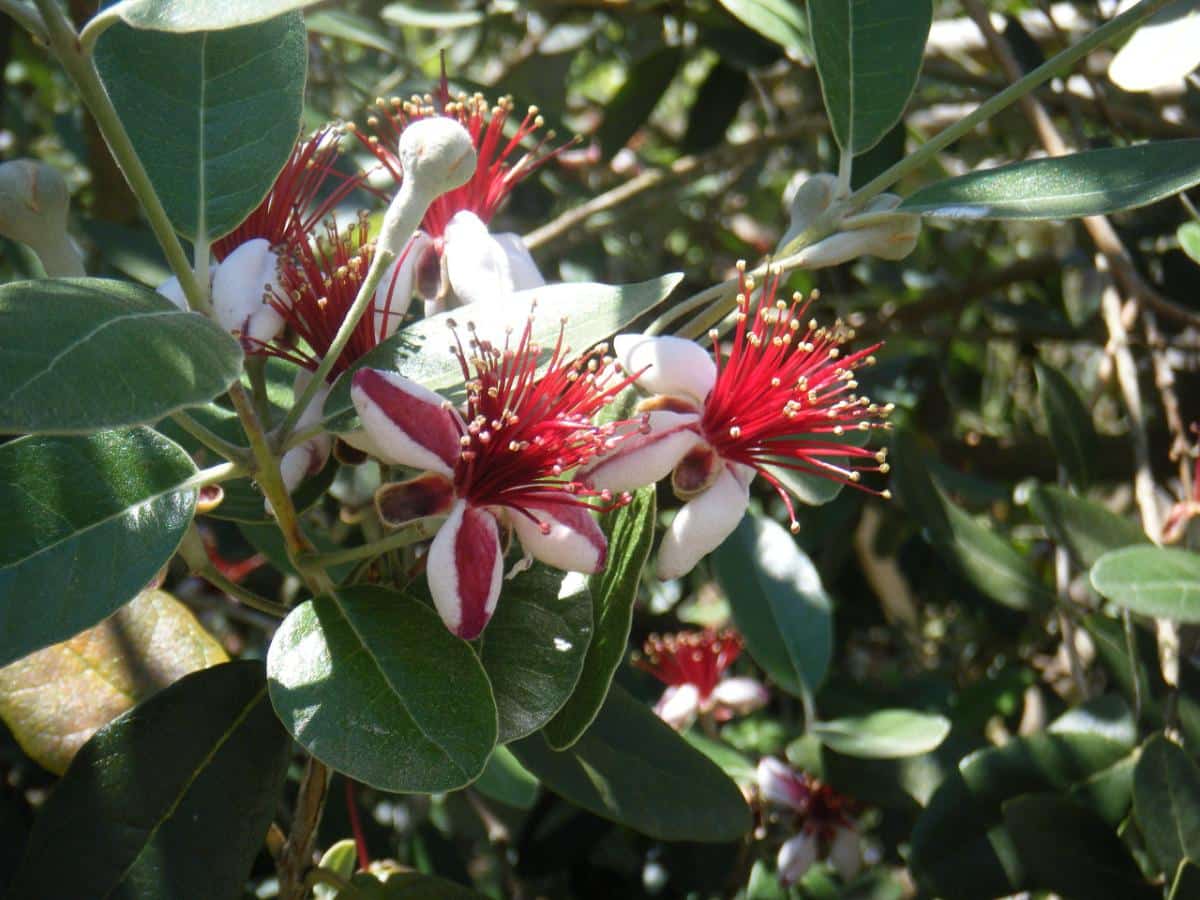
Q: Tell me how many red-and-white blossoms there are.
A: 7